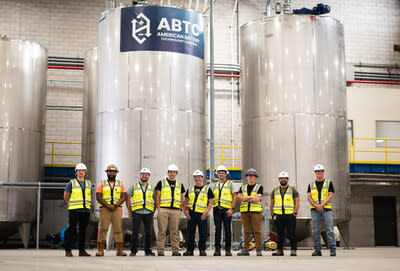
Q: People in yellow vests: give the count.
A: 9